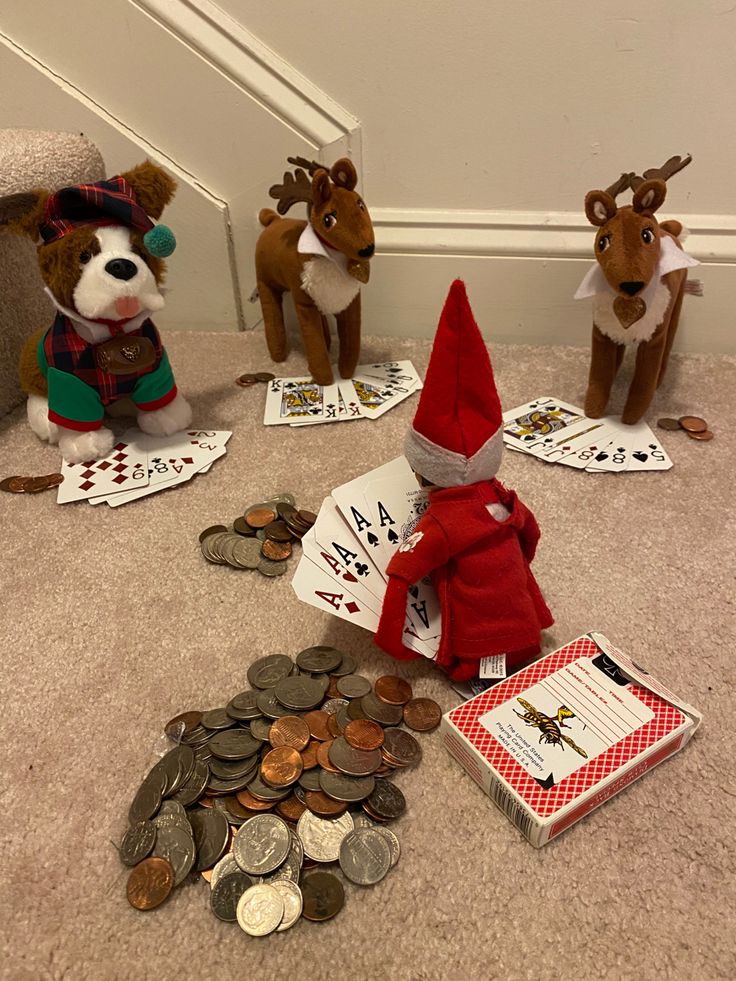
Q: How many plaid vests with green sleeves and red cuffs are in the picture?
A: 1